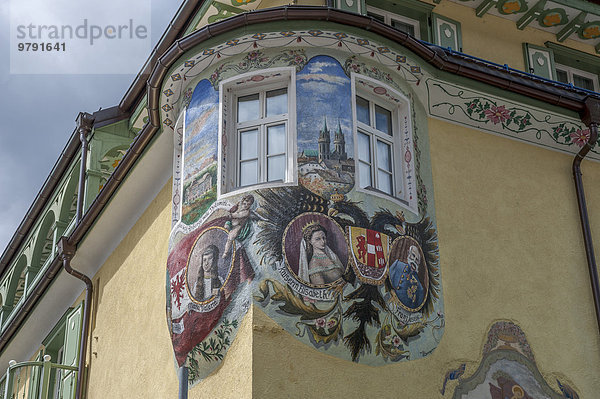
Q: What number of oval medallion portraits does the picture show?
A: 3